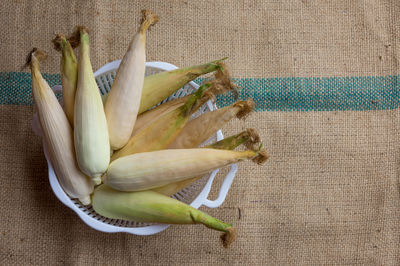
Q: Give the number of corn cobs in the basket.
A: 11